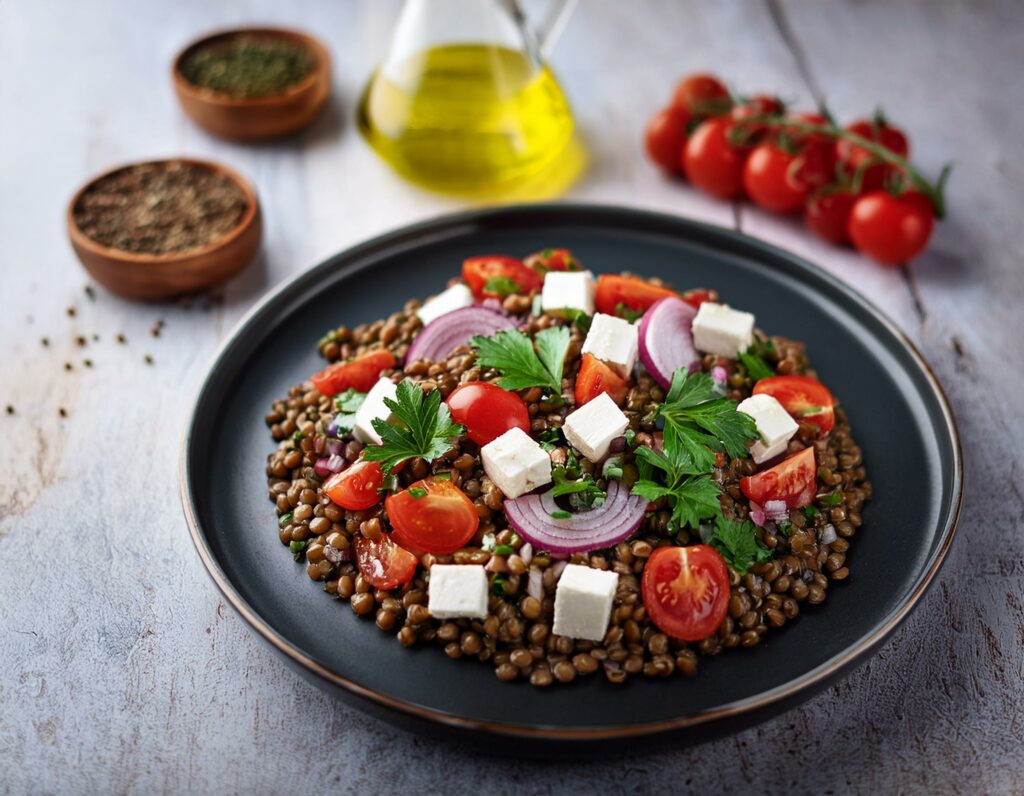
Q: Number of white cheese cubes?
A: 10